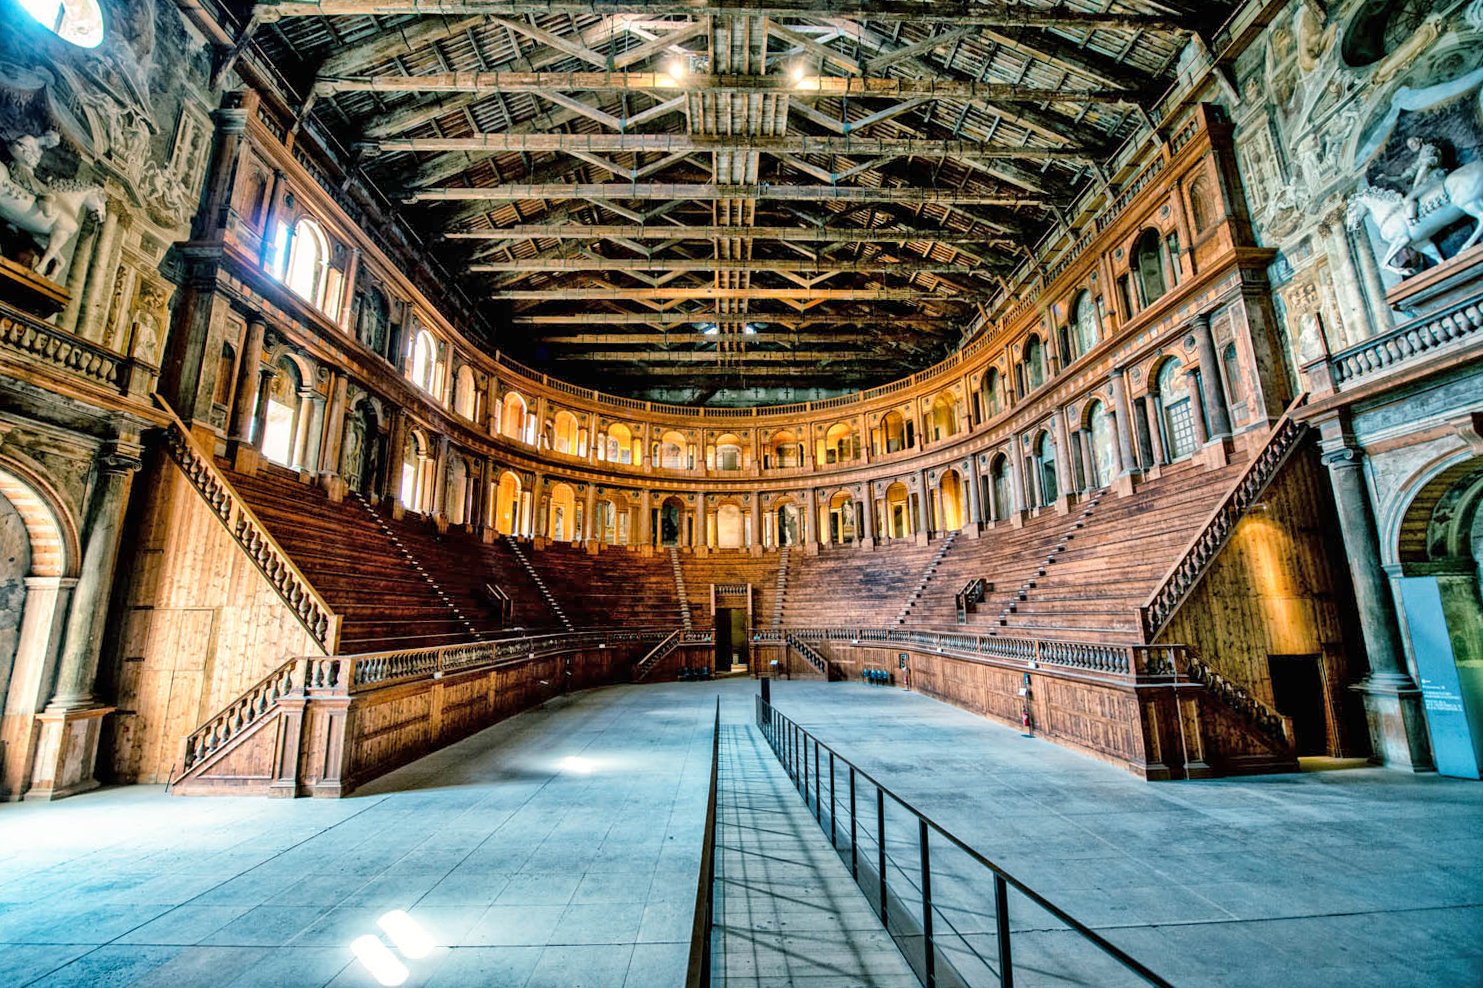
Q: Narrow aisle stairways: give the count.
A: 6